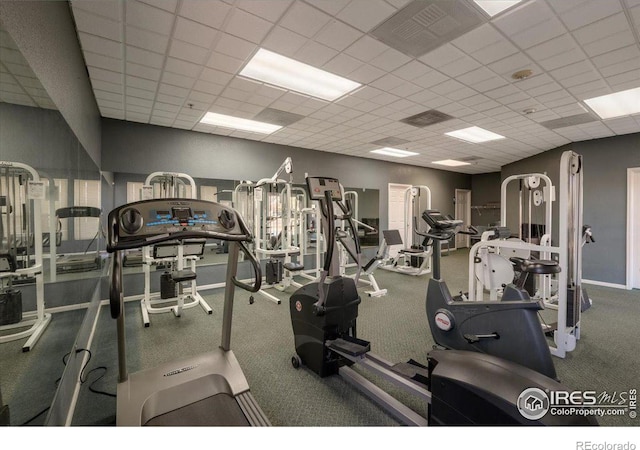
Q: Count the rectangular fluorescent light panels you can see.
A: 7